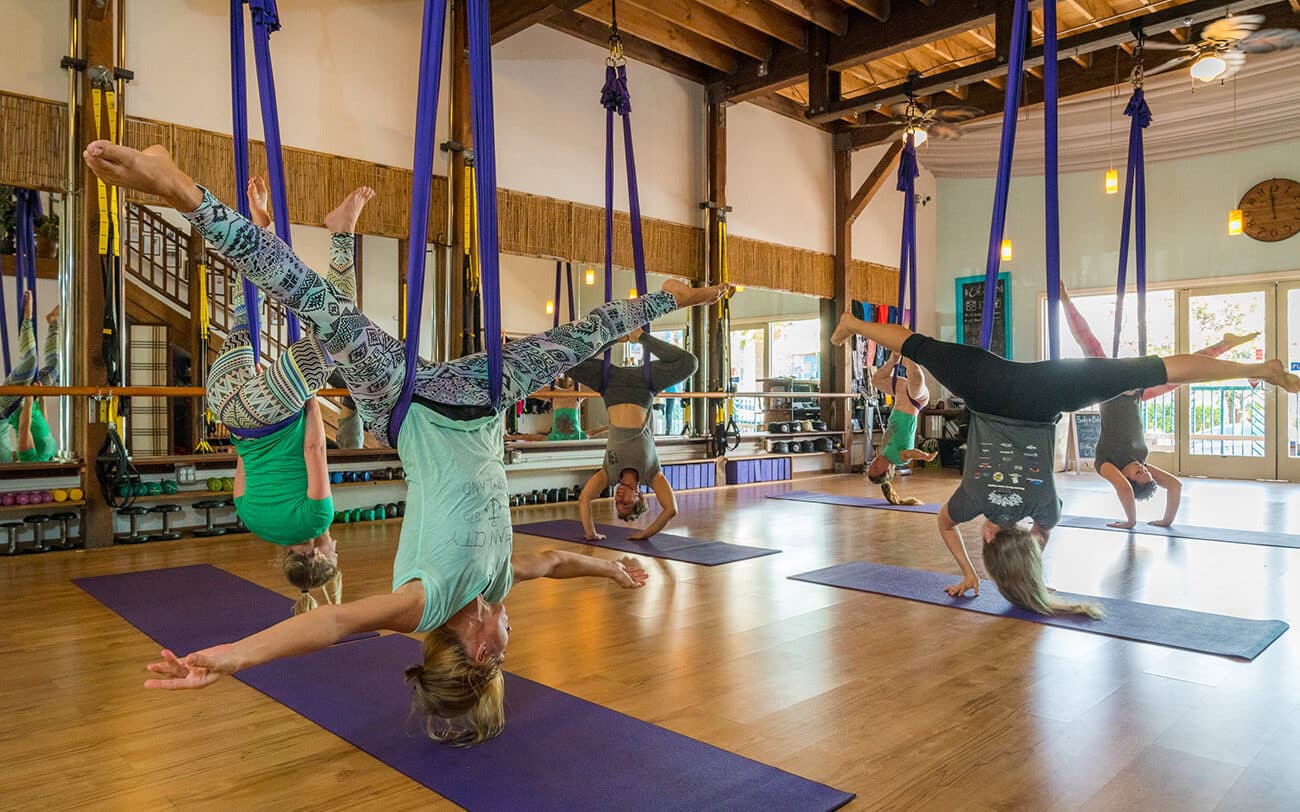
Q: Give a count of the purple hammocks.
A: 6